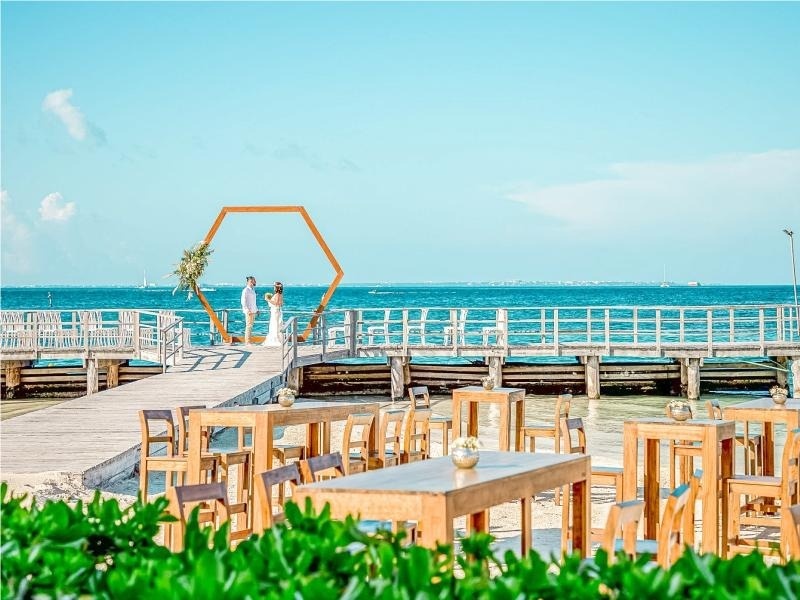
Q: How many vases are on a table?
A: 5